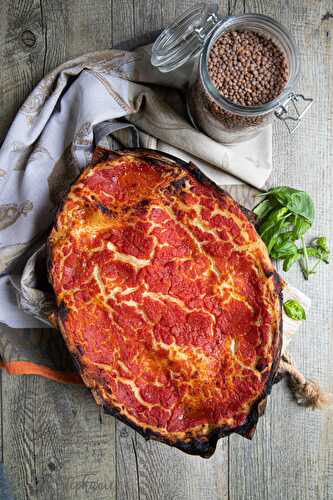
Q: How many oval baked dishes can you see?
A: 1